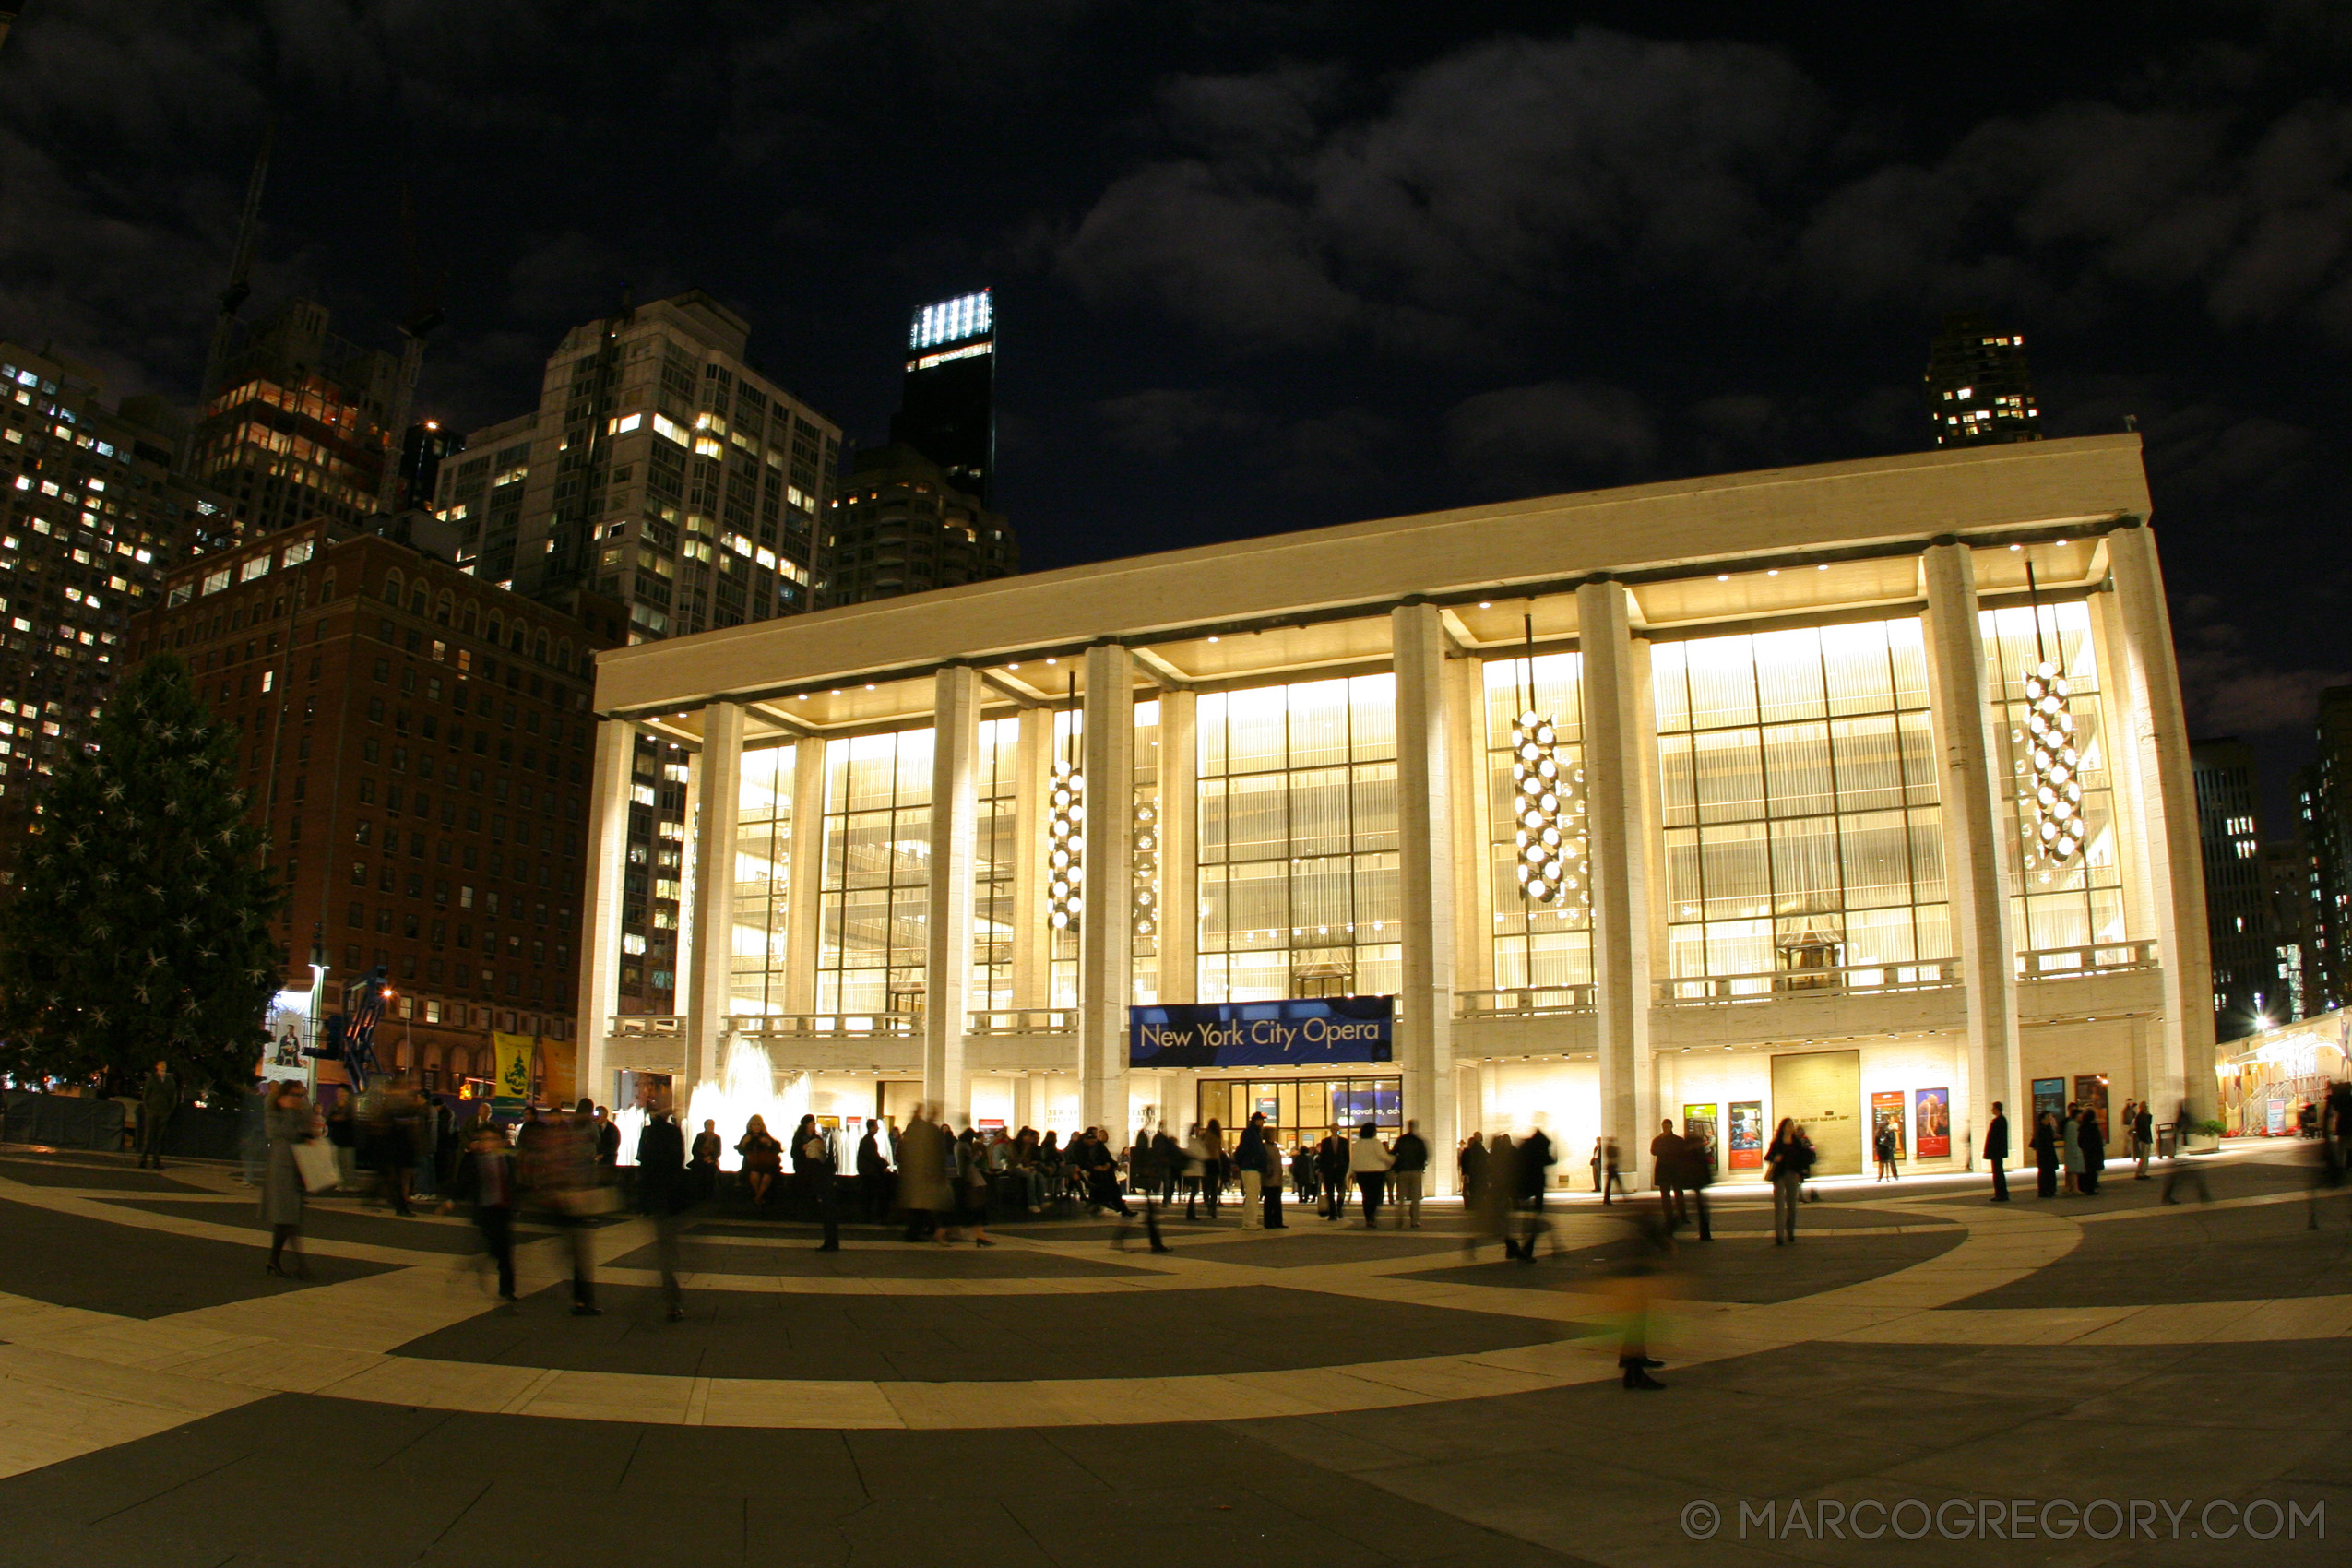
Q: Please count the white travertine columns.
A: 8